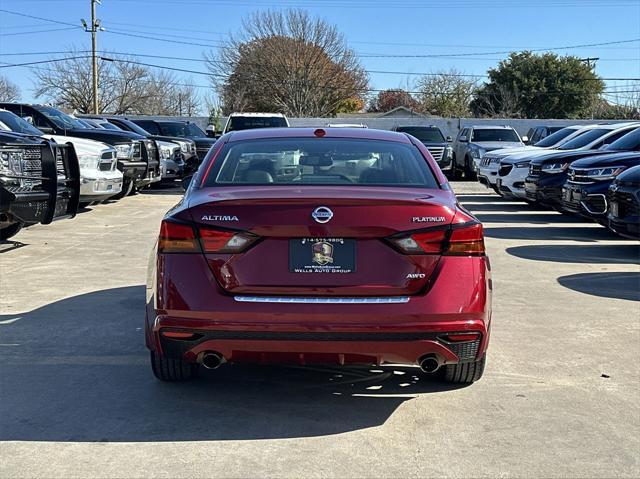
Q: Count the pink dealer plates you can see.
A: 0